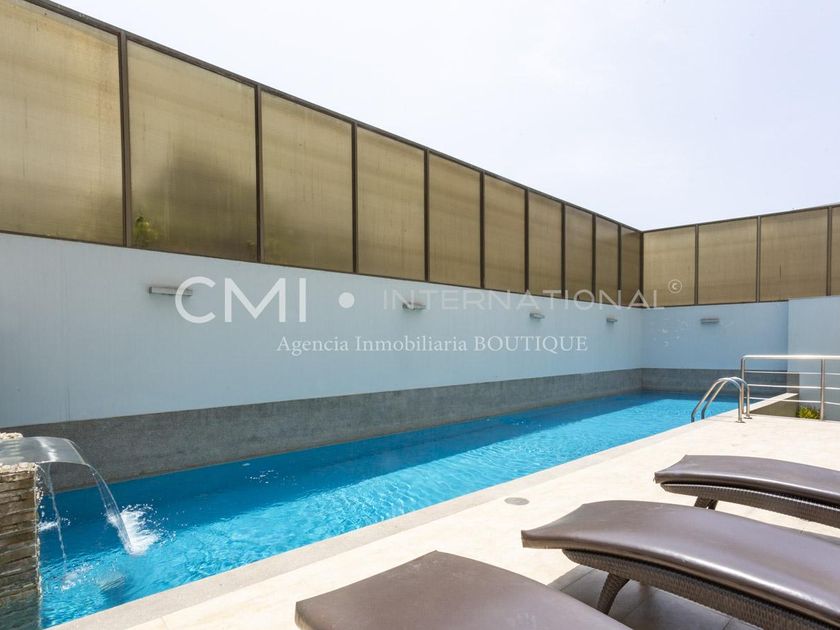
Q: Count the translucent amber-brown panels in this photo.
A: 14